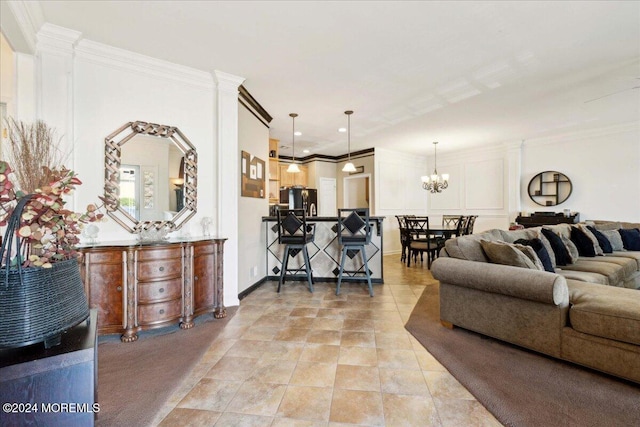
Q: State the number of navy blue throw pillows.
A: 5